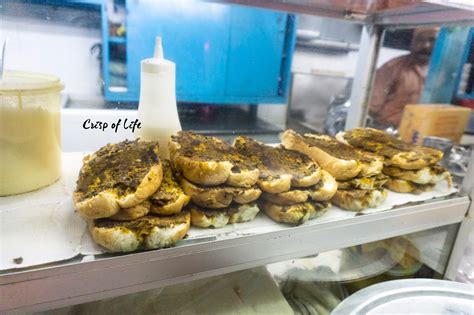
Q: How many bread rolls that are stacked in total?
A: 15